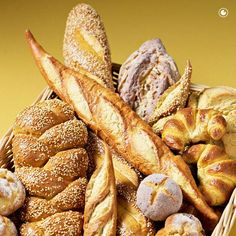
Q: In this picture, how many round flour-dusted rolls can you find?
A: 4